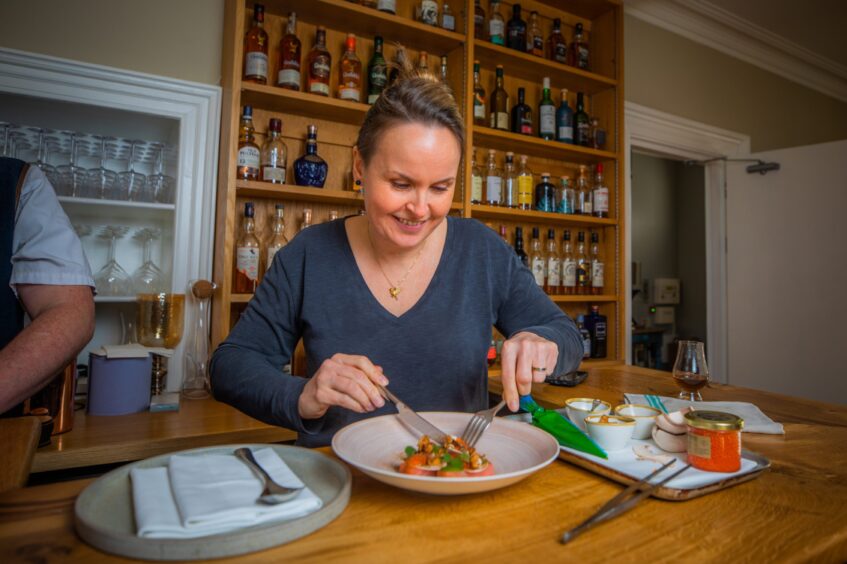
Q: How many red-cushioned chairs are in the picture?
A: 0